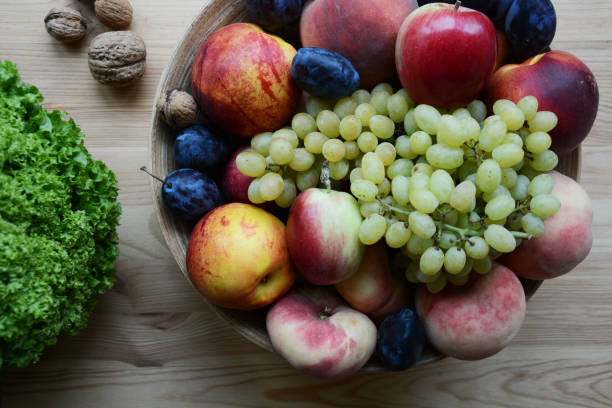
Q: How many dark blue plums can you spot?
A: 7